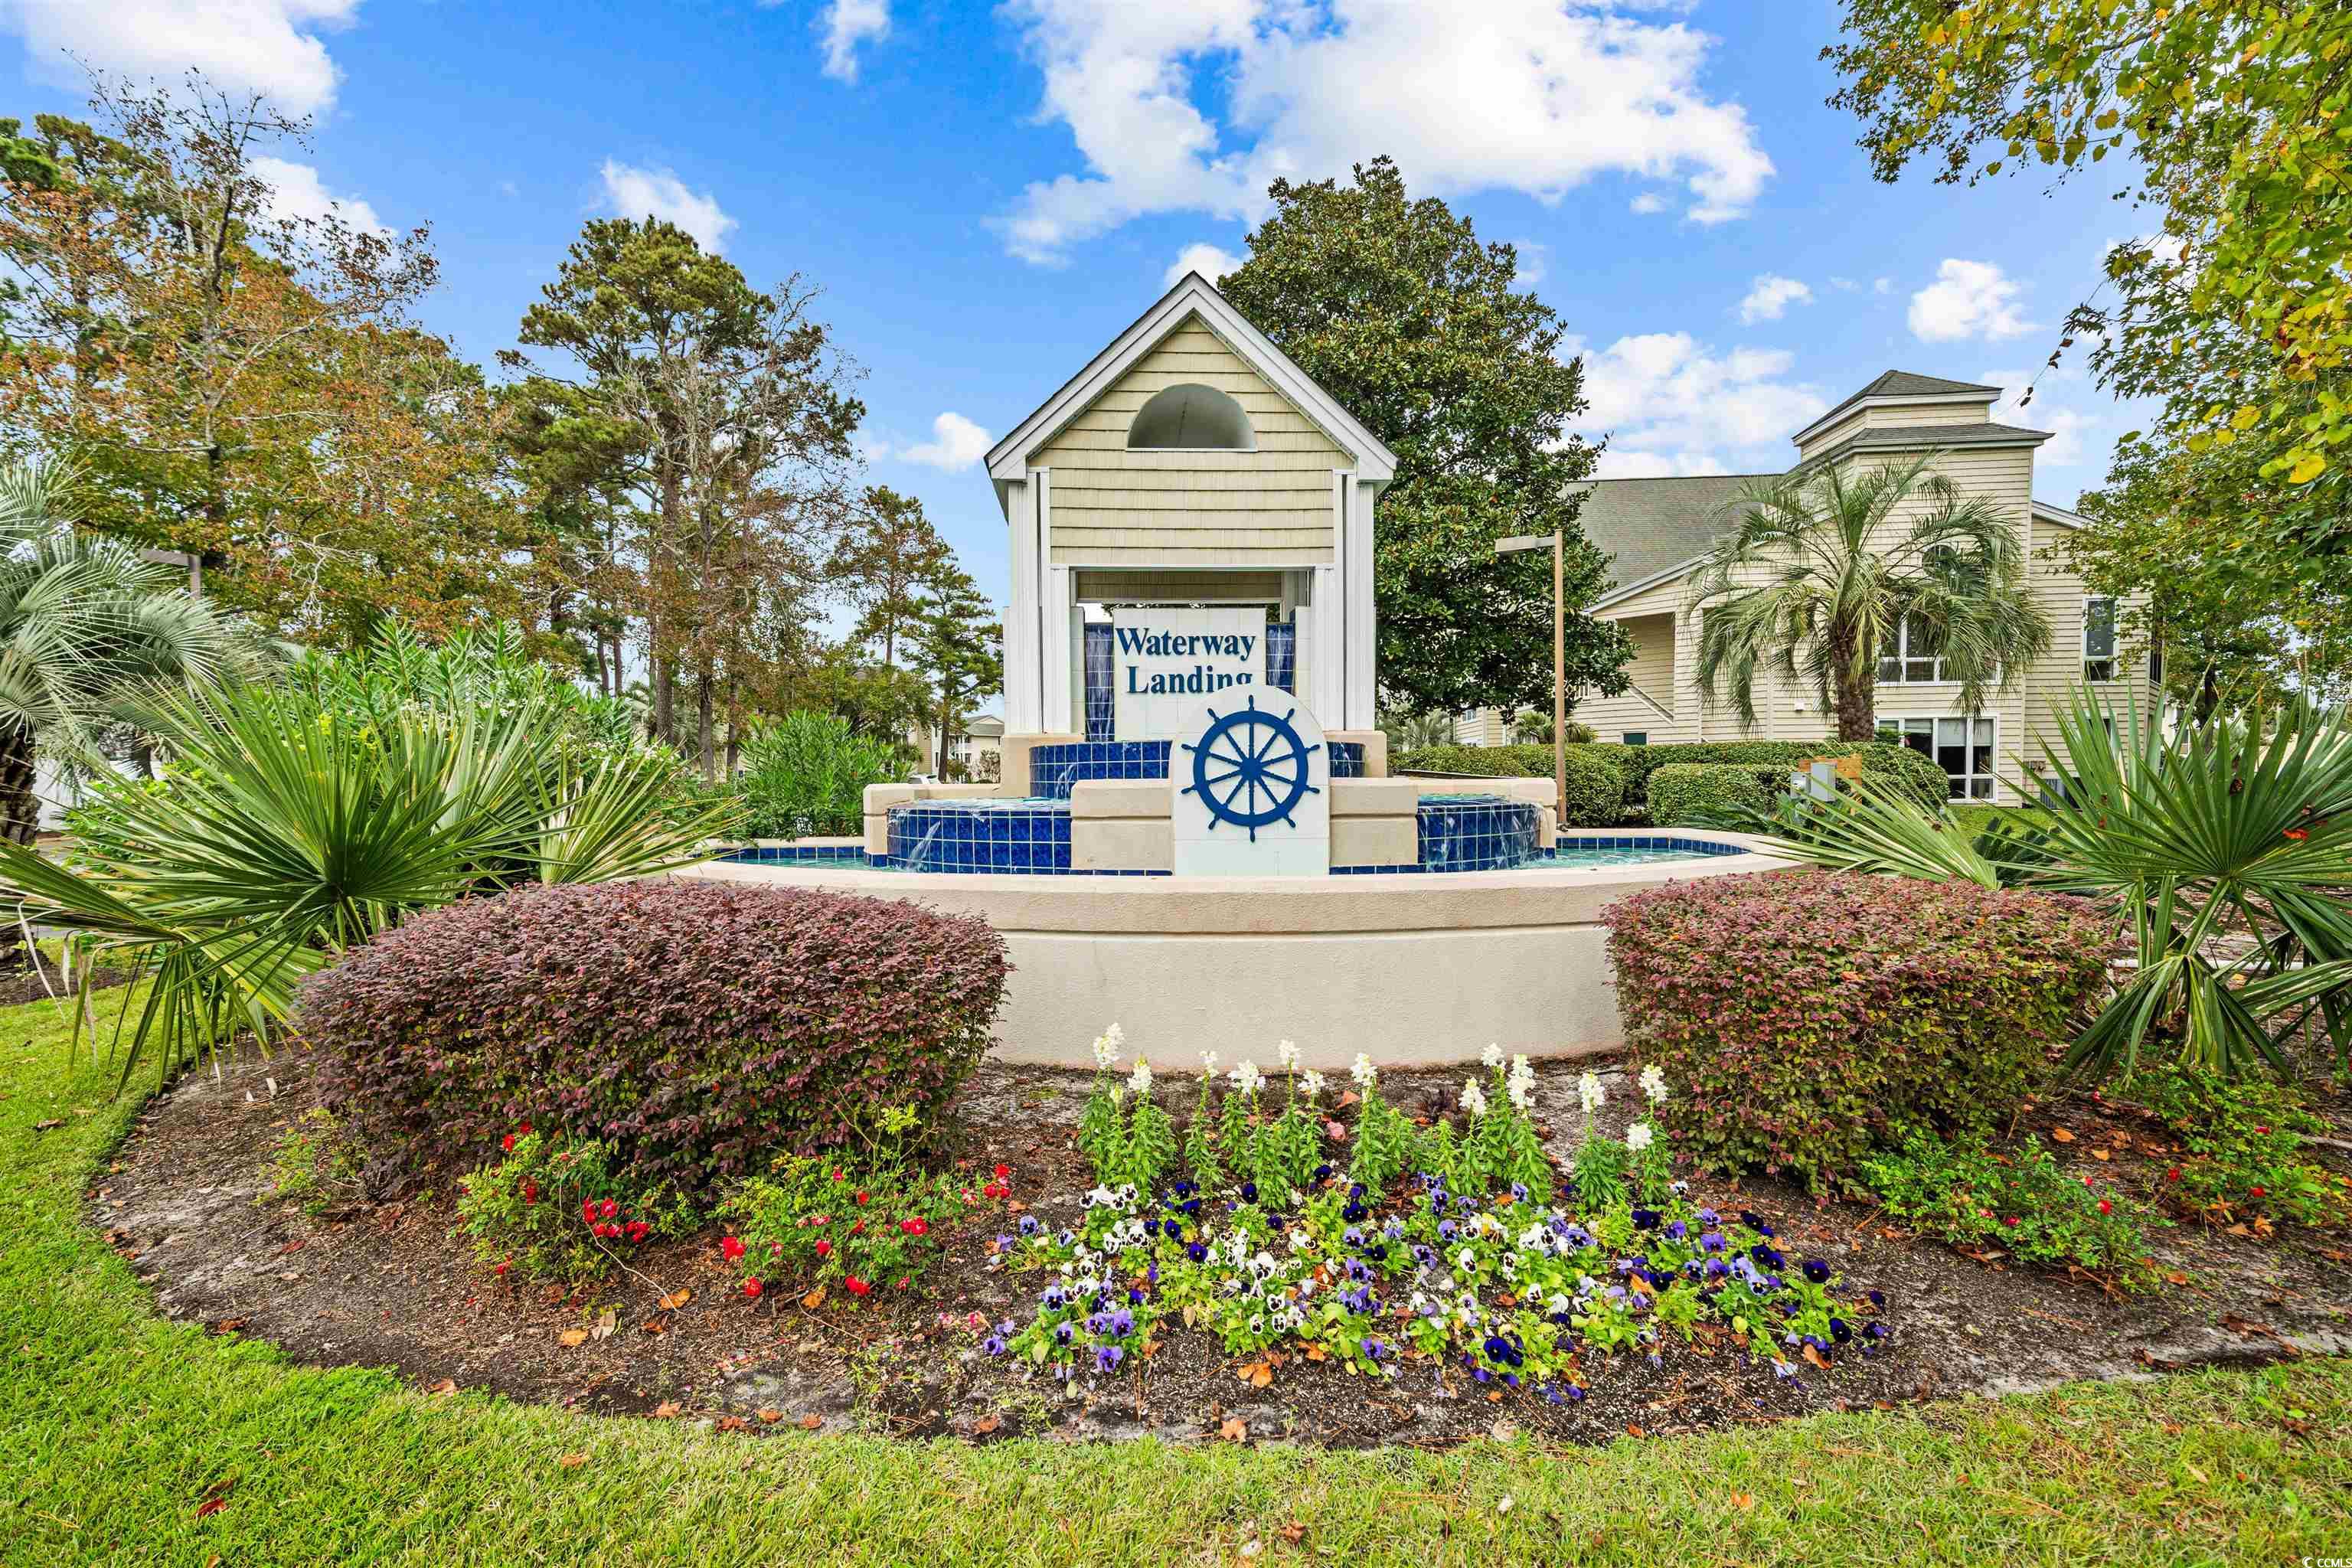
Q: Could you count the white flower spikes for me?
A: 13